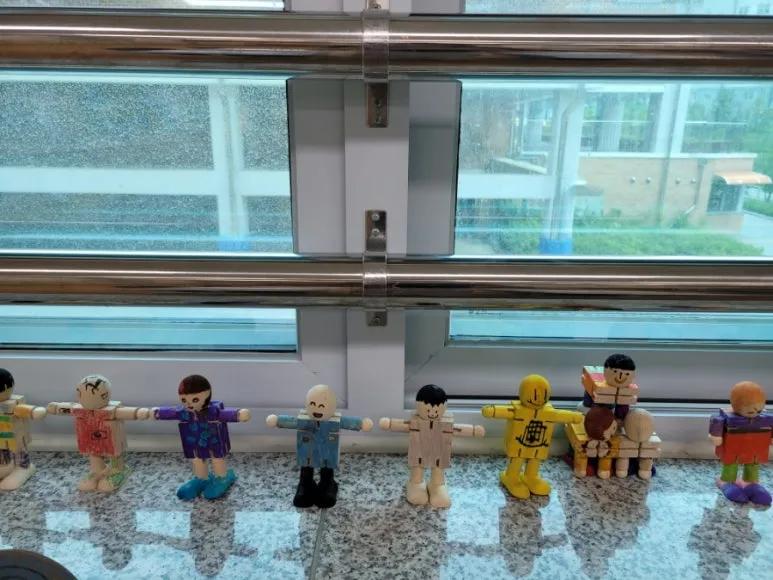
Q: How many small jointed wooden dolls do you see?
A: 10